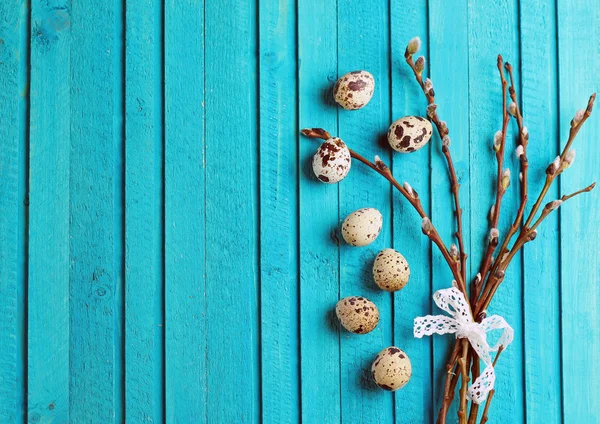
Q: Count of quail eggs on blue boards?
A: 7